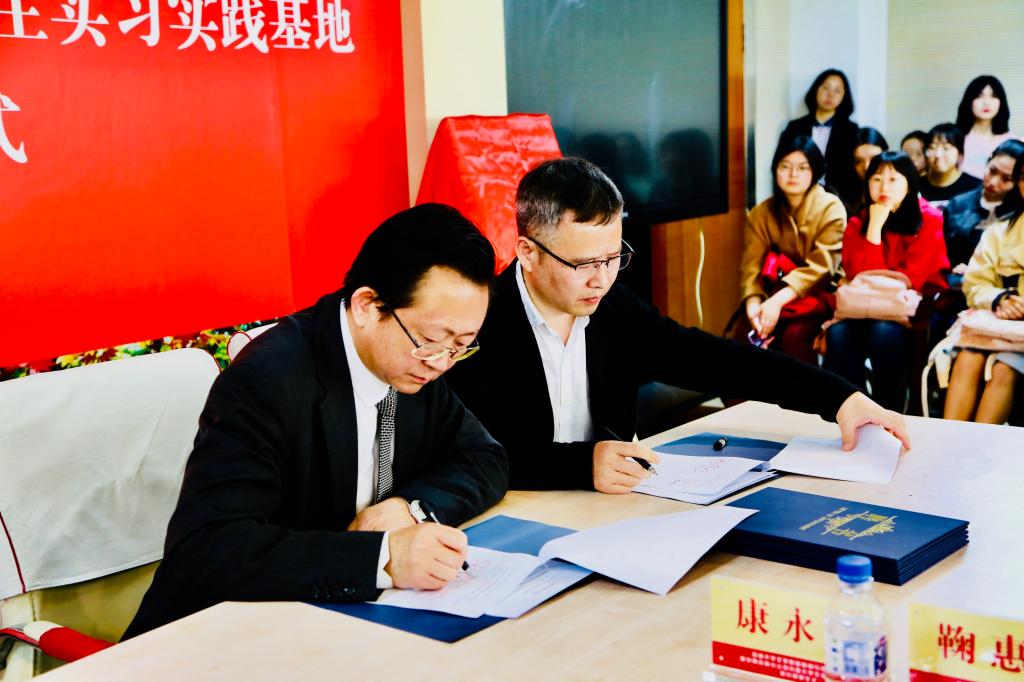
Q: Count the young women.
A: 9